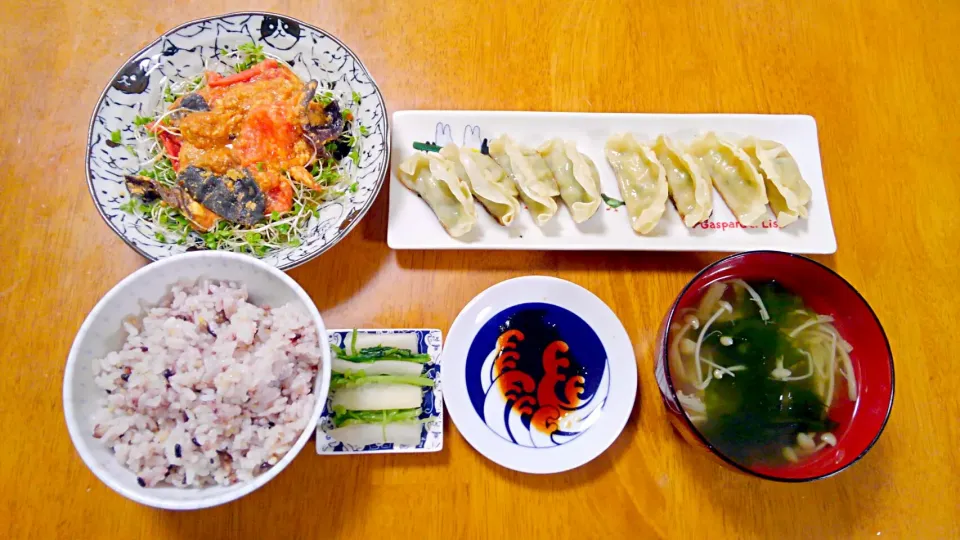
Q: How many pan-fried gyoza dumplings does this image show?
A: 8